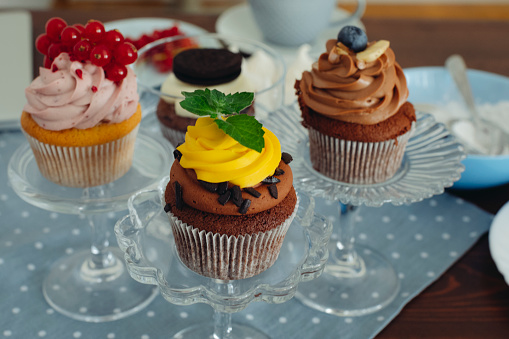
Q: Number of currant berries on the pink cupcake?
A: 12